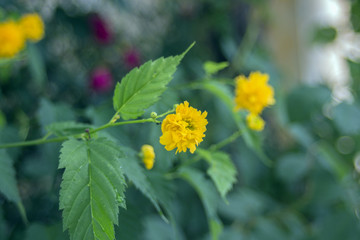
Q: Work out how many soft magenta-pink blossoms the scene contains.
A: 3